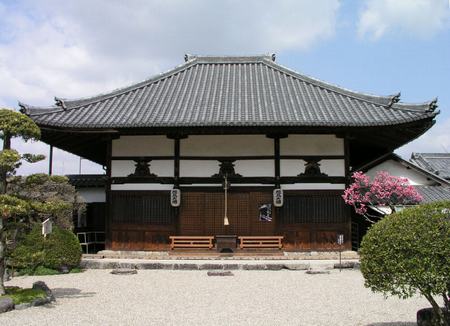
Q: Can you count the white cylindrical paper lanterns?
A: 2